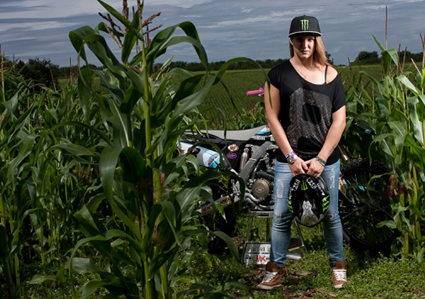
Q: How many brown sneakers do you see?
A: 2